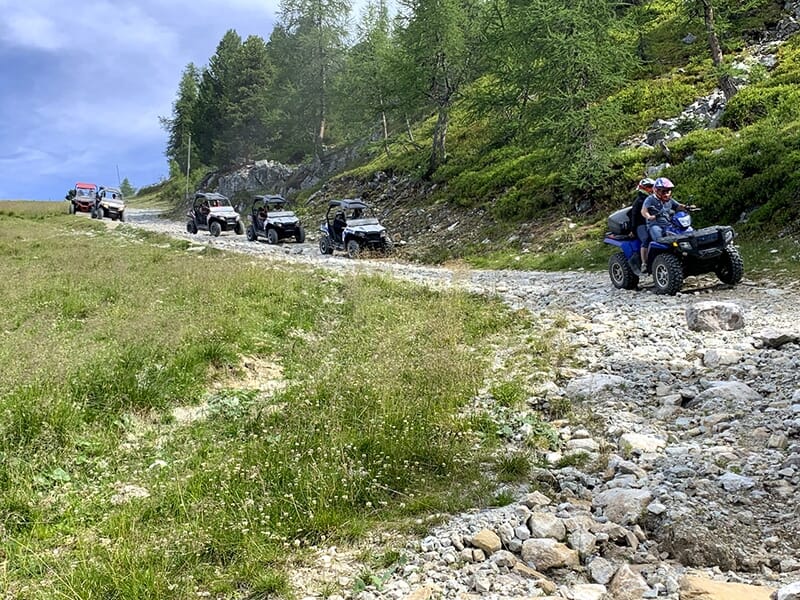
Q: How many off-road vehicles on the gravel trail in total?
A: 6